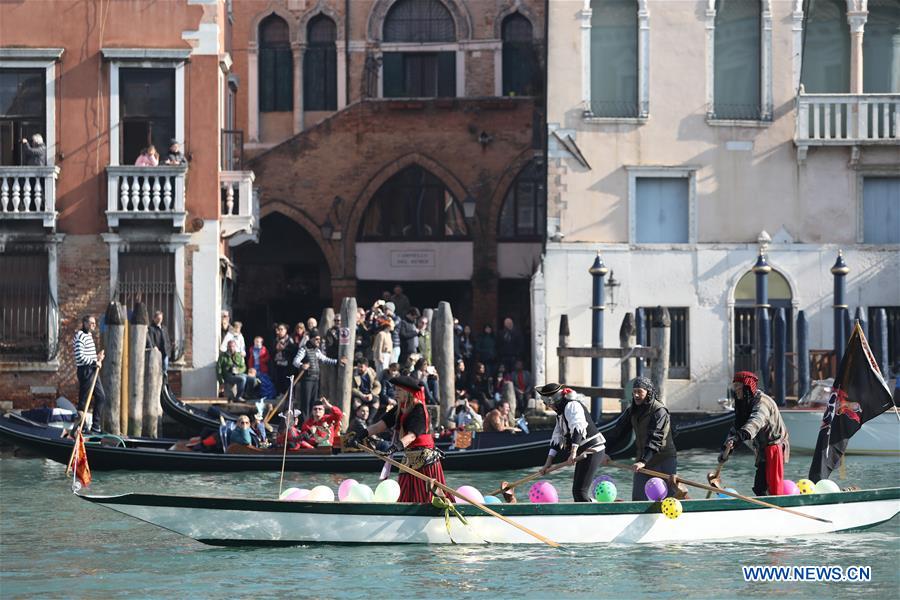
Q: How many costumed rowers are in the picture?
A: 4